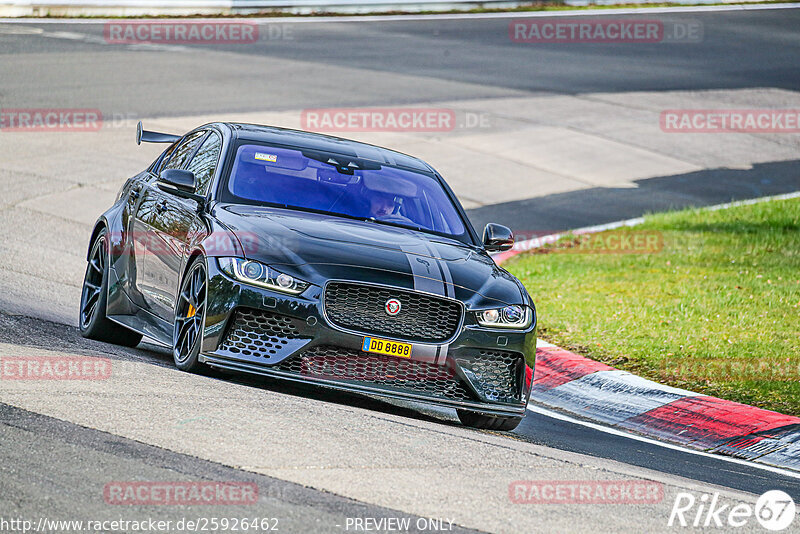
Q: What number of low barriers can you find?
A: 1